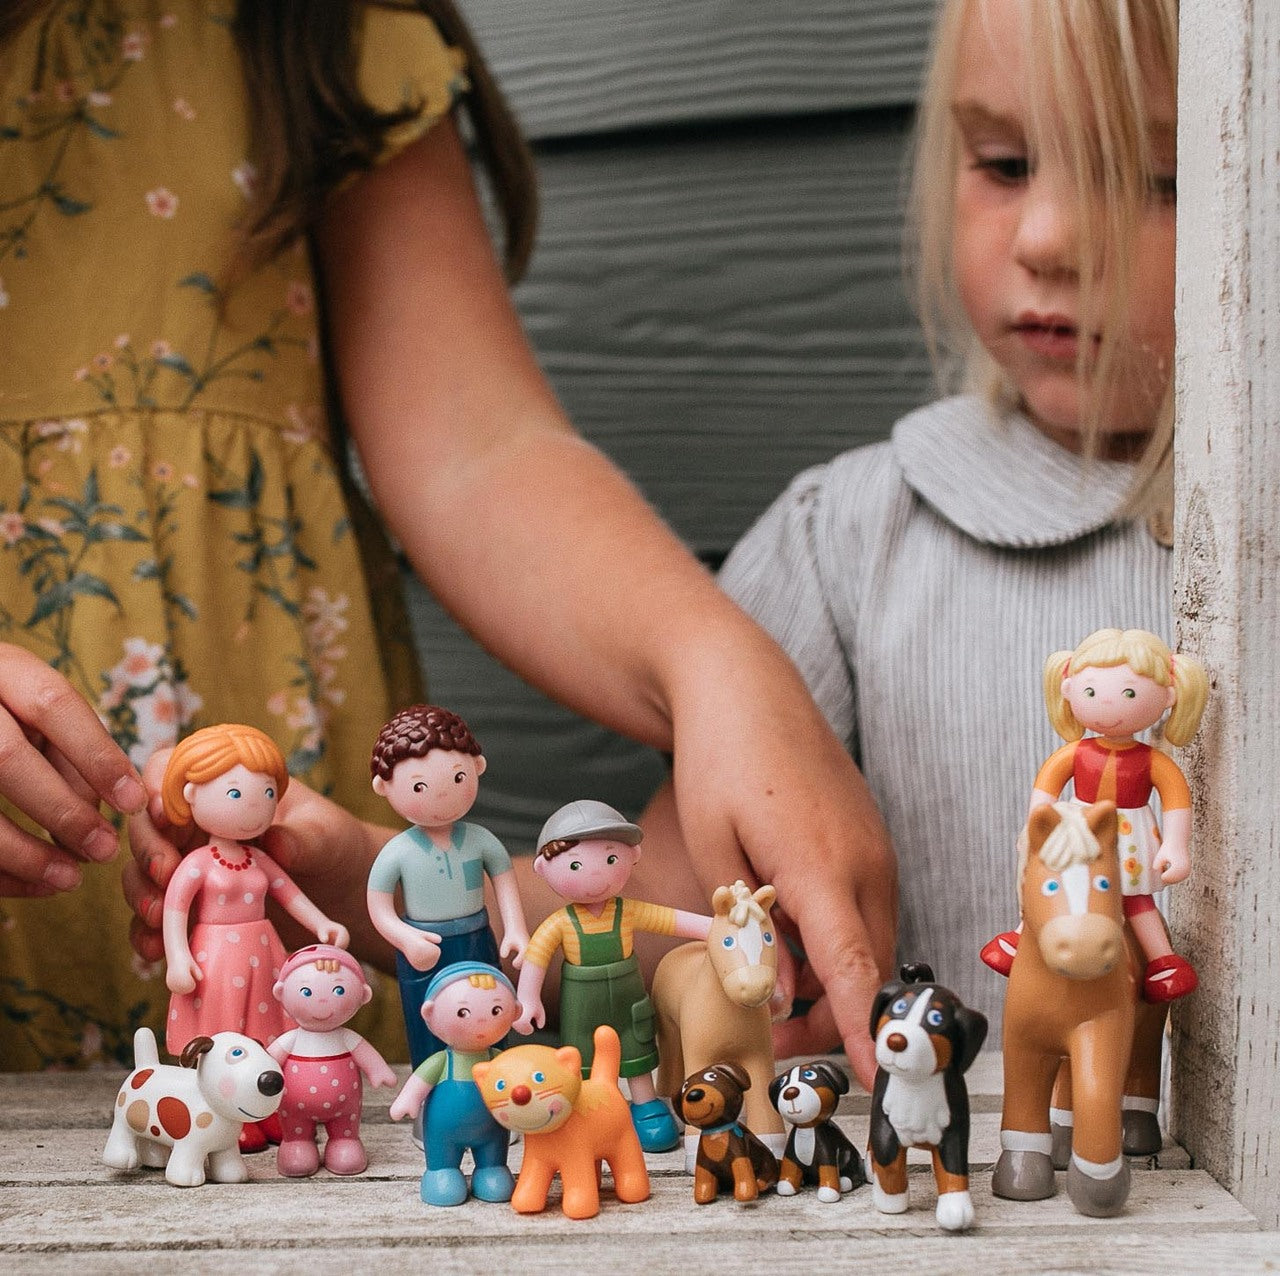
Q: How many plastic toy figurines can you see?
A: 13